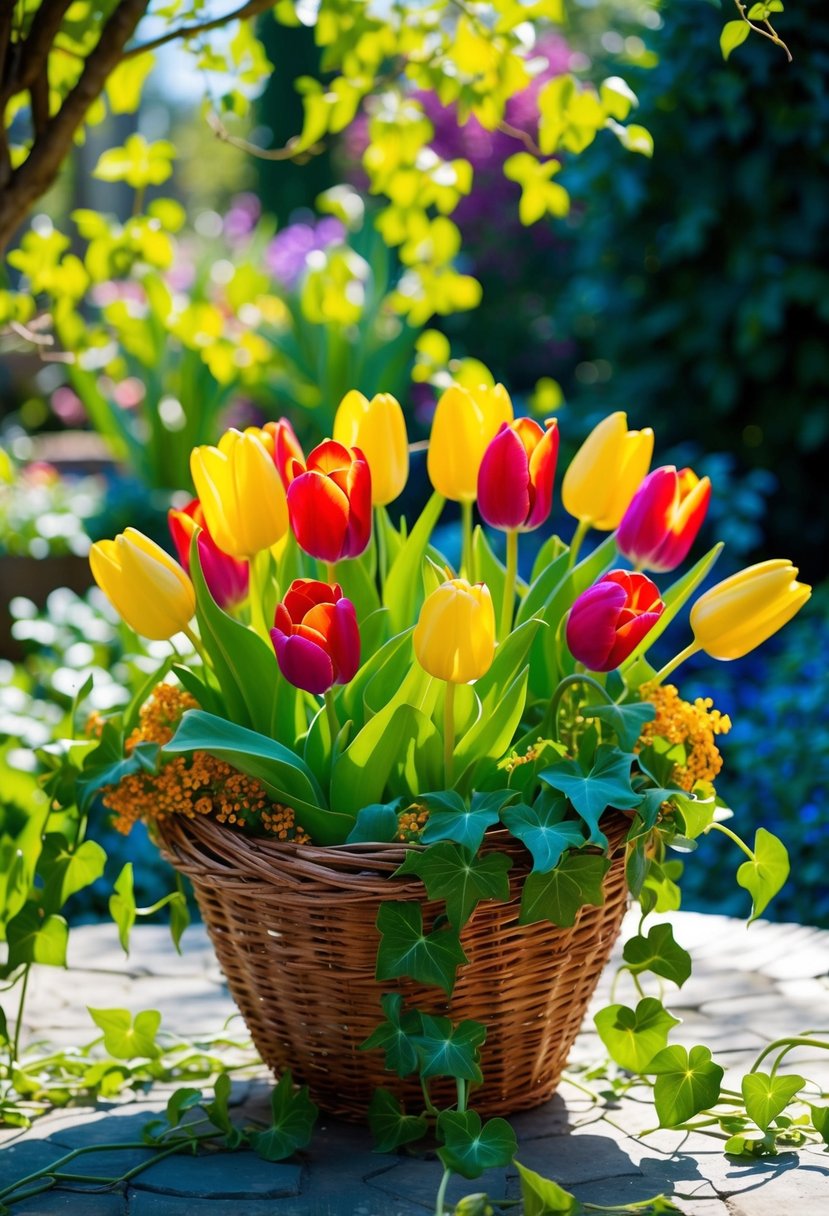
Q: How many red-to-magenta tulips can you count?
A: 7